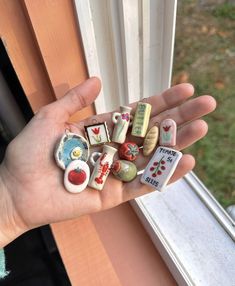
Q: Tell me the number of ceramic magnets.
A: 11